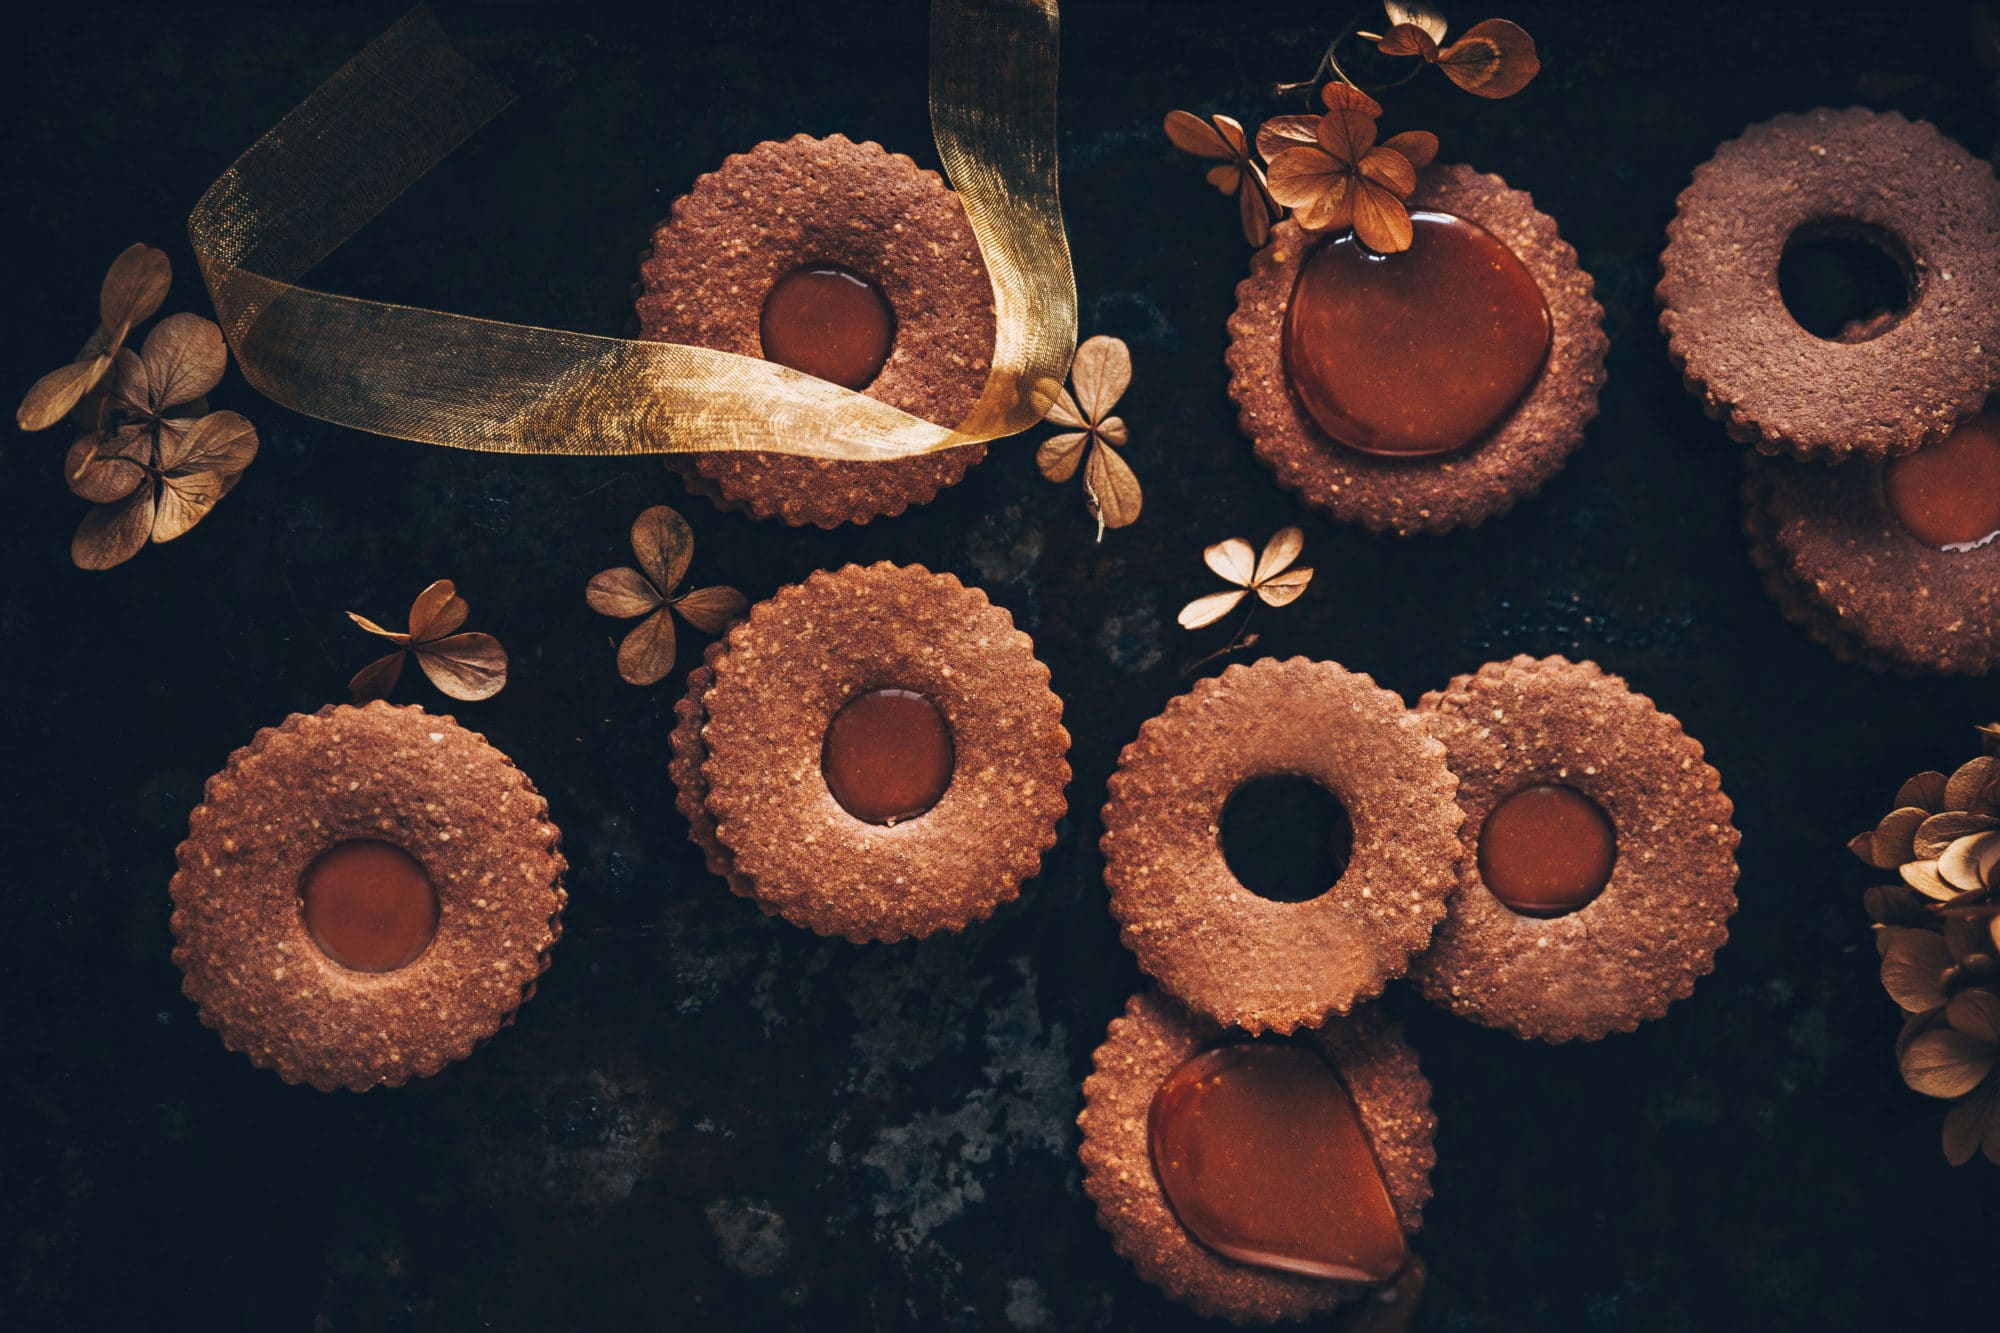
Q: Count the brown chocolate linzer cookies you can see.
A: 9